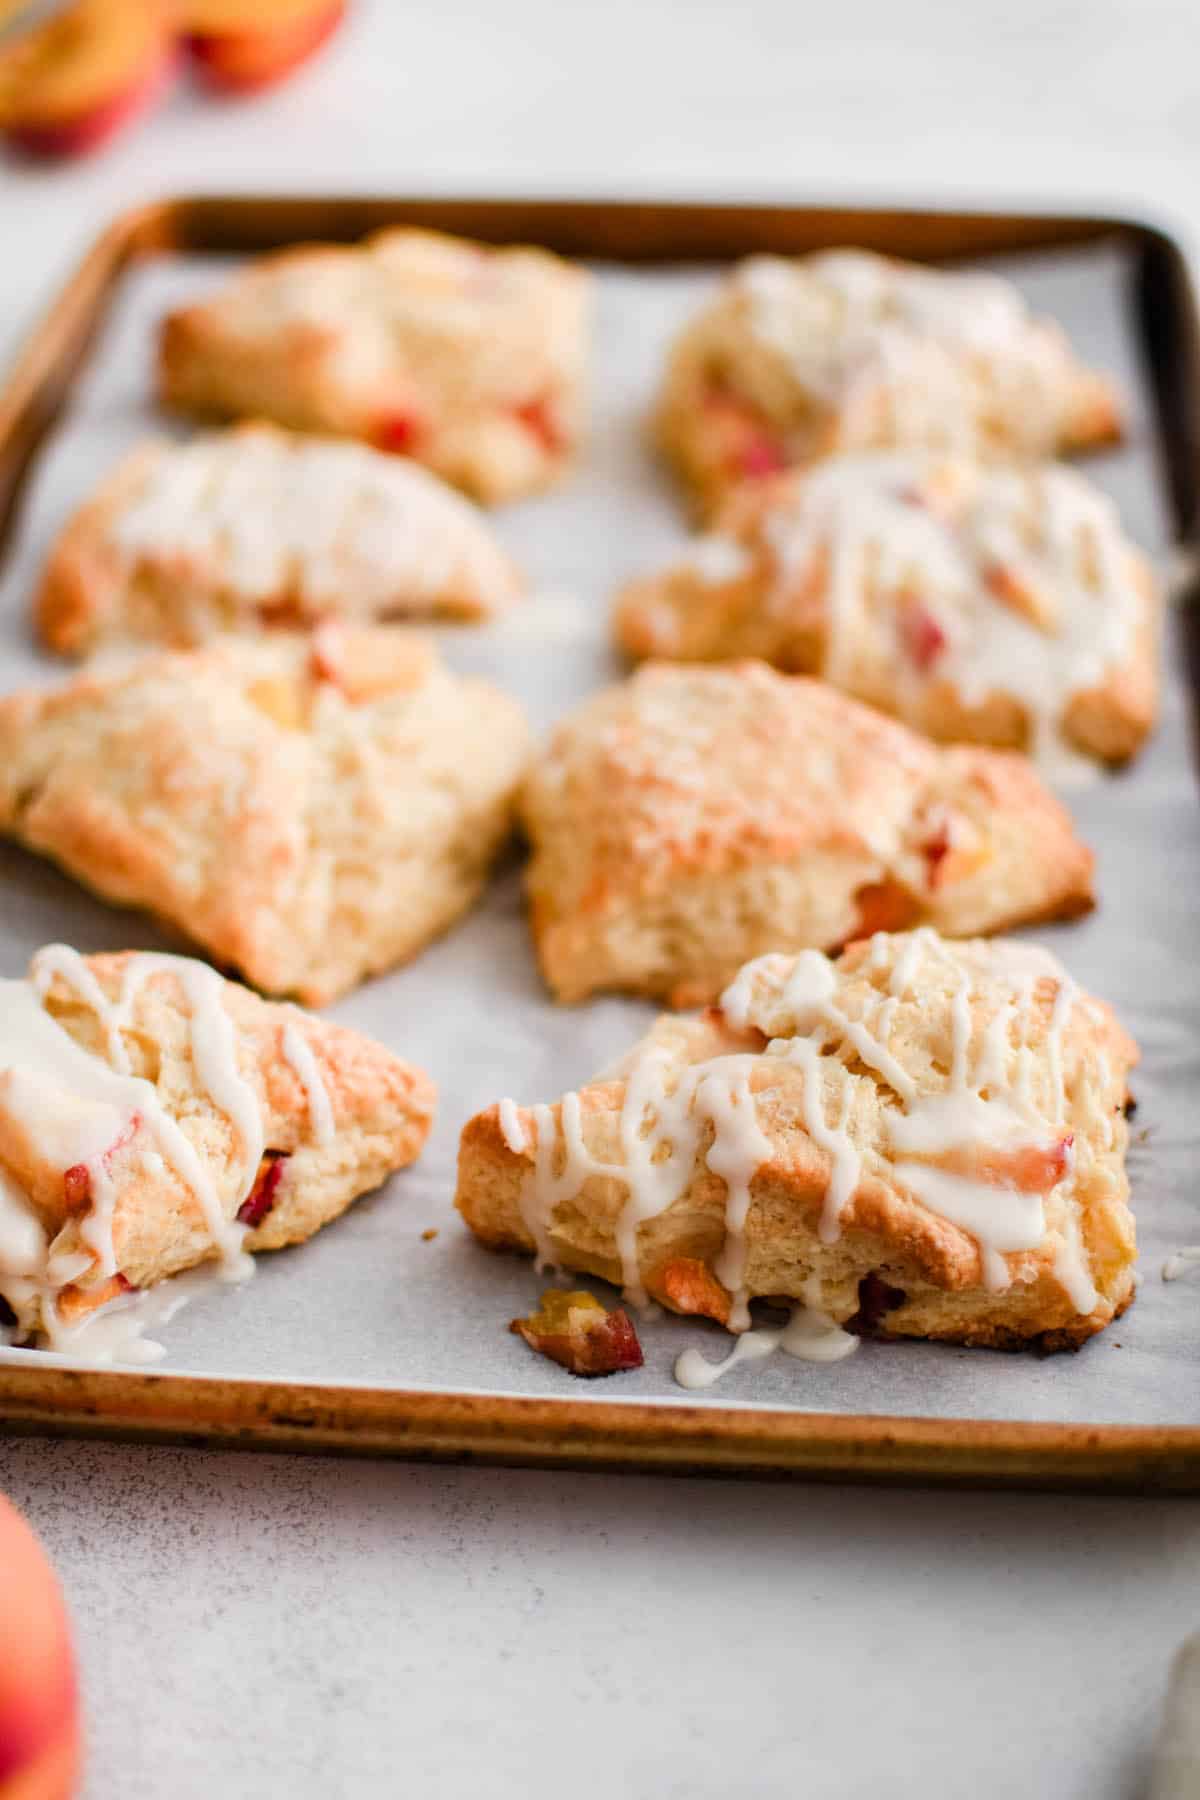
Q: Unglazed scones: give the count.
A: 3